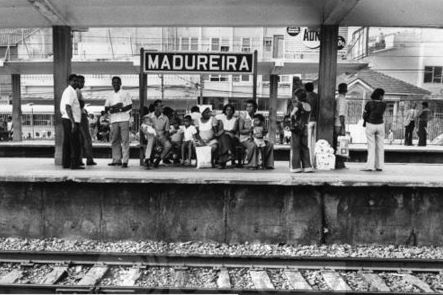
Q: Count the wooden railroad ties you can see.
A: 11